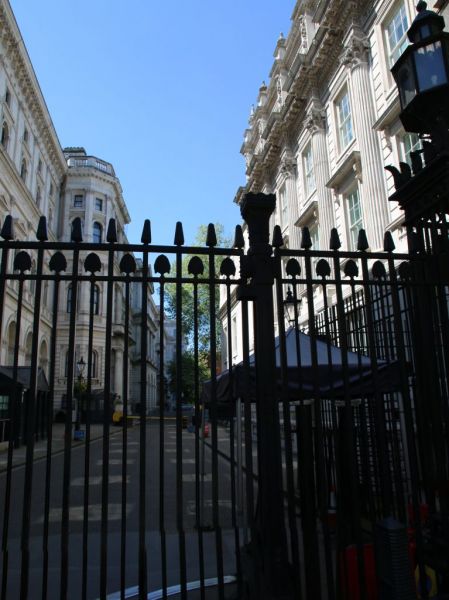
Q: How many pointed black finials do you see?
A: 13